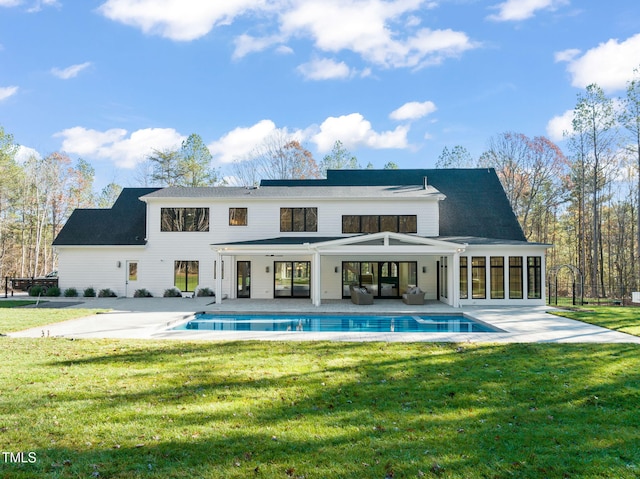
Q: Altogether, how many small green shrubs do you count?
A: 8